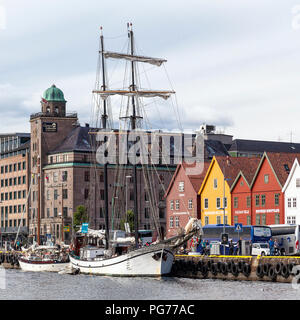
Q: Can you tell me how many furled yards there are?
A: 2